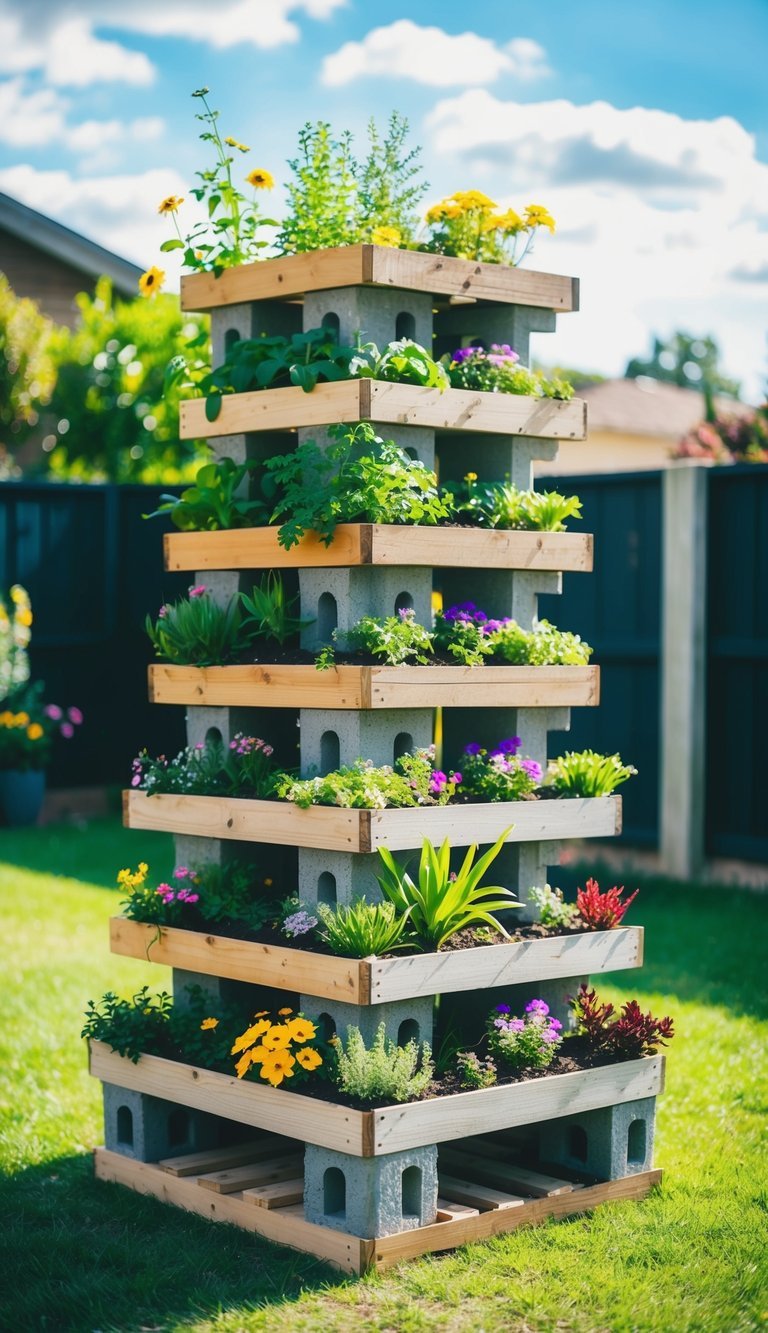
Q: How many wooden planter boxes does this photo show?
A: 7